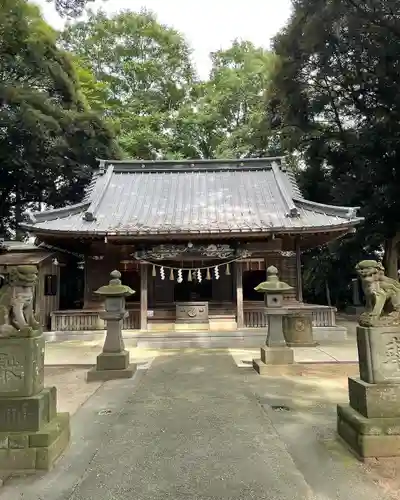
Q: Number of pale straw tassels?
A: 5